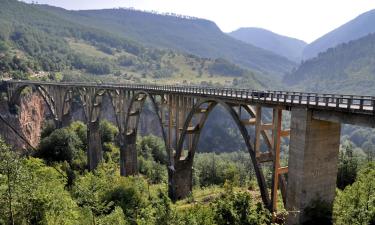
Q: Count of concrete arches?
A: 5